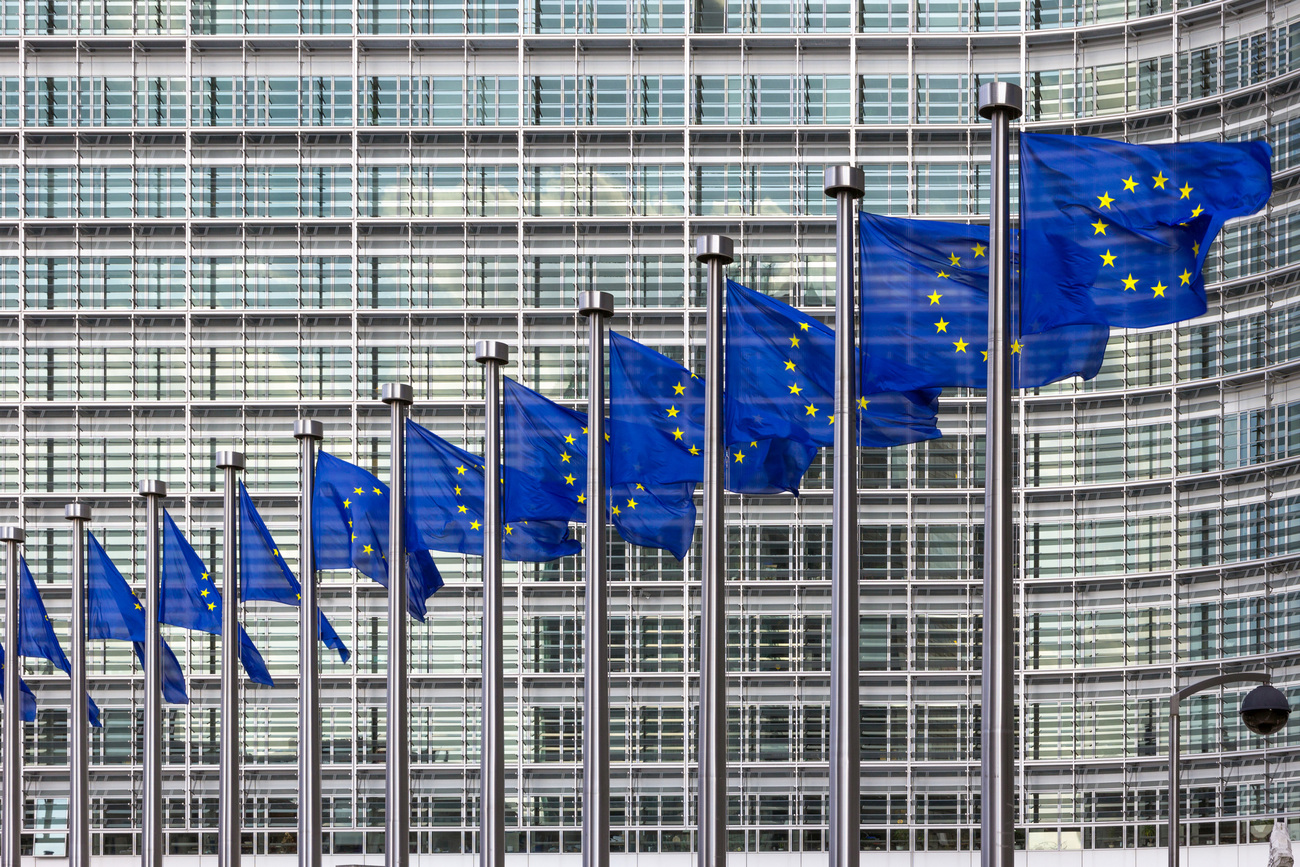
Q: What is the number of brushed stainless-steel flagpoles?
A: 11